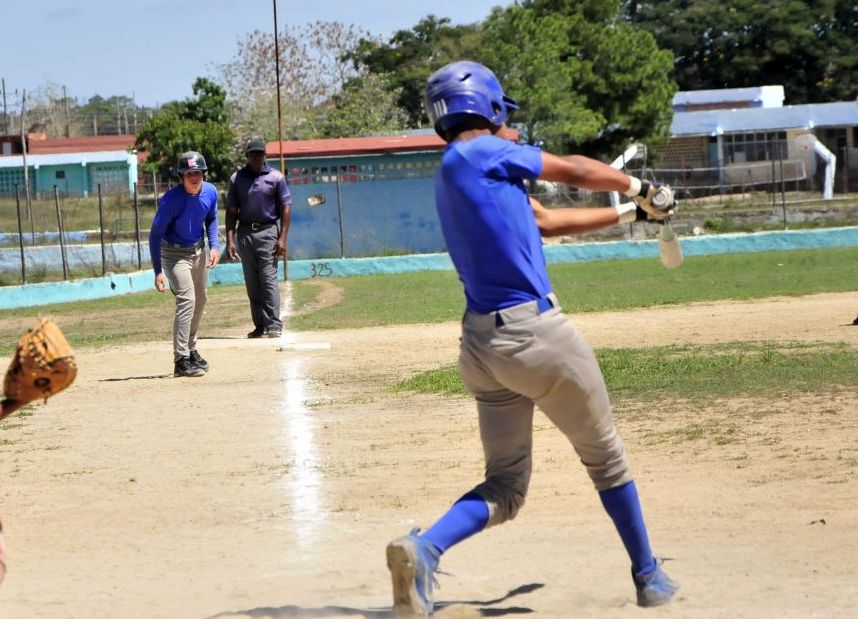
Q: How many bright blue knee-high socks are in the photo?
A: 2